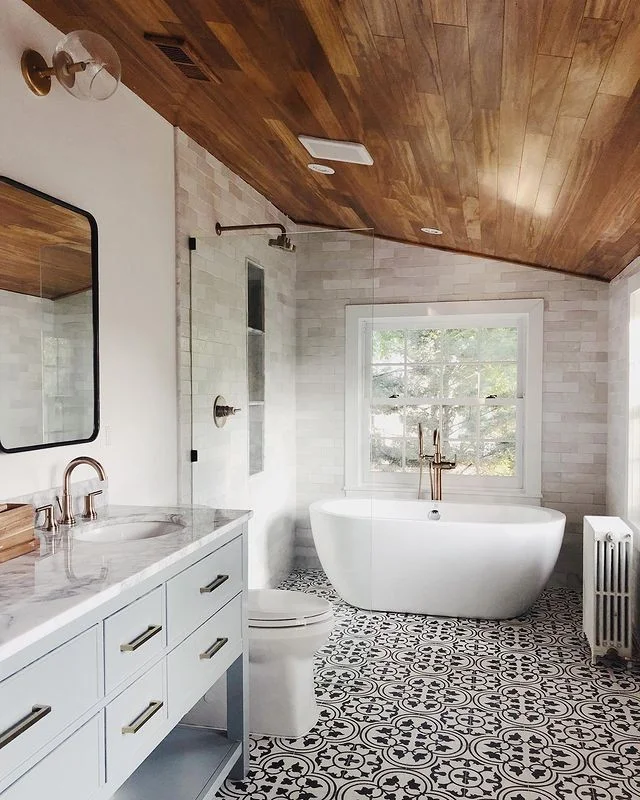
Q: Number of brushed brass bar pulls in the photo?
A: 5